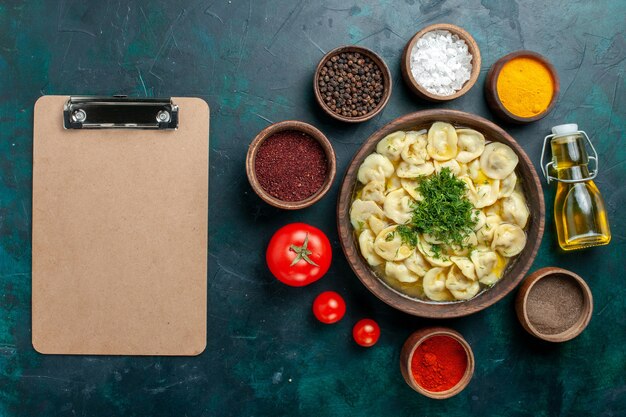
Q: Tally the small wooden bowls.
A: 6